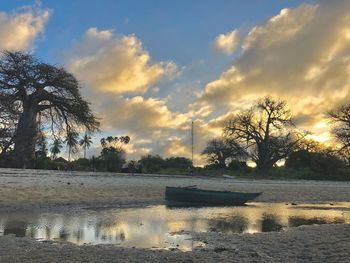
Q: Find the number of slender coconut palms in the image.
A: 3